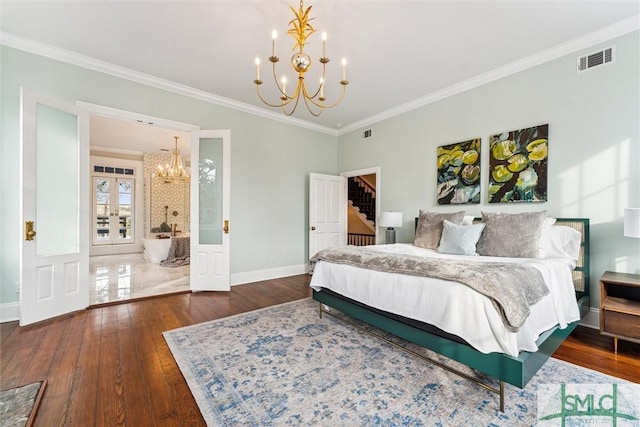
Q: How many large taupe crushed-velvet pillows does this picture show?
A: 2